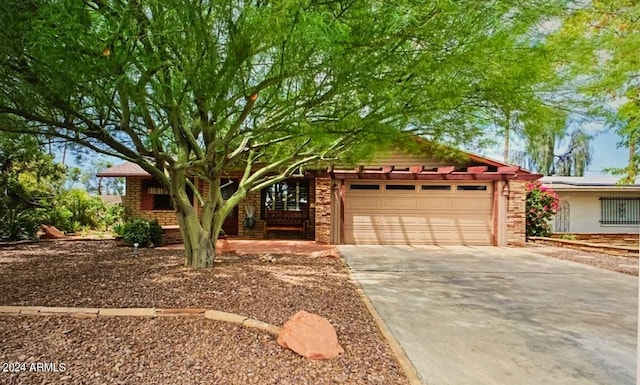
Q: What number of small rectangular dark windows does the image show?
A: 4